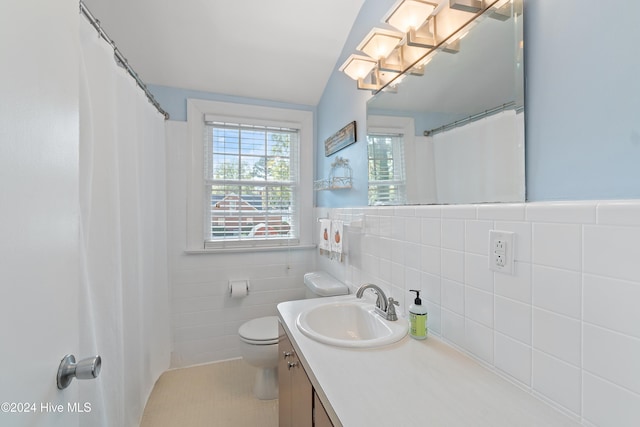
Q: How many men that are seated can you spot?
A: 0